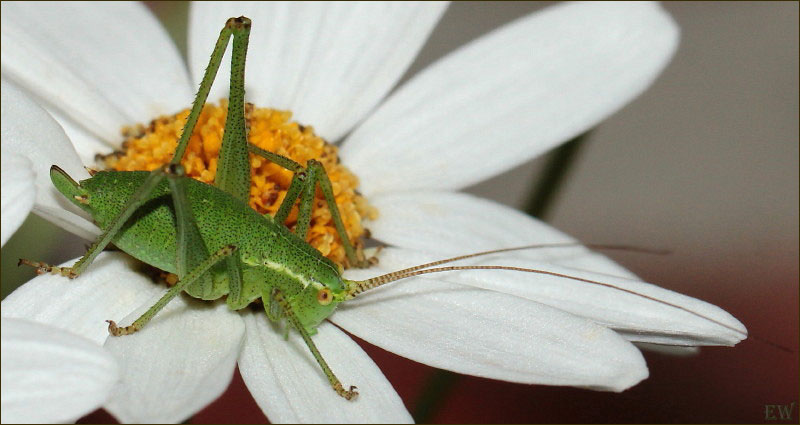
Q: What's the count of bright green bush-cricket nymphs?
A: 1